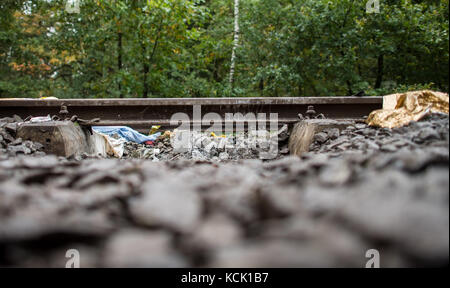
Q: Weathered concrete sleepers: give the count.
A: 2